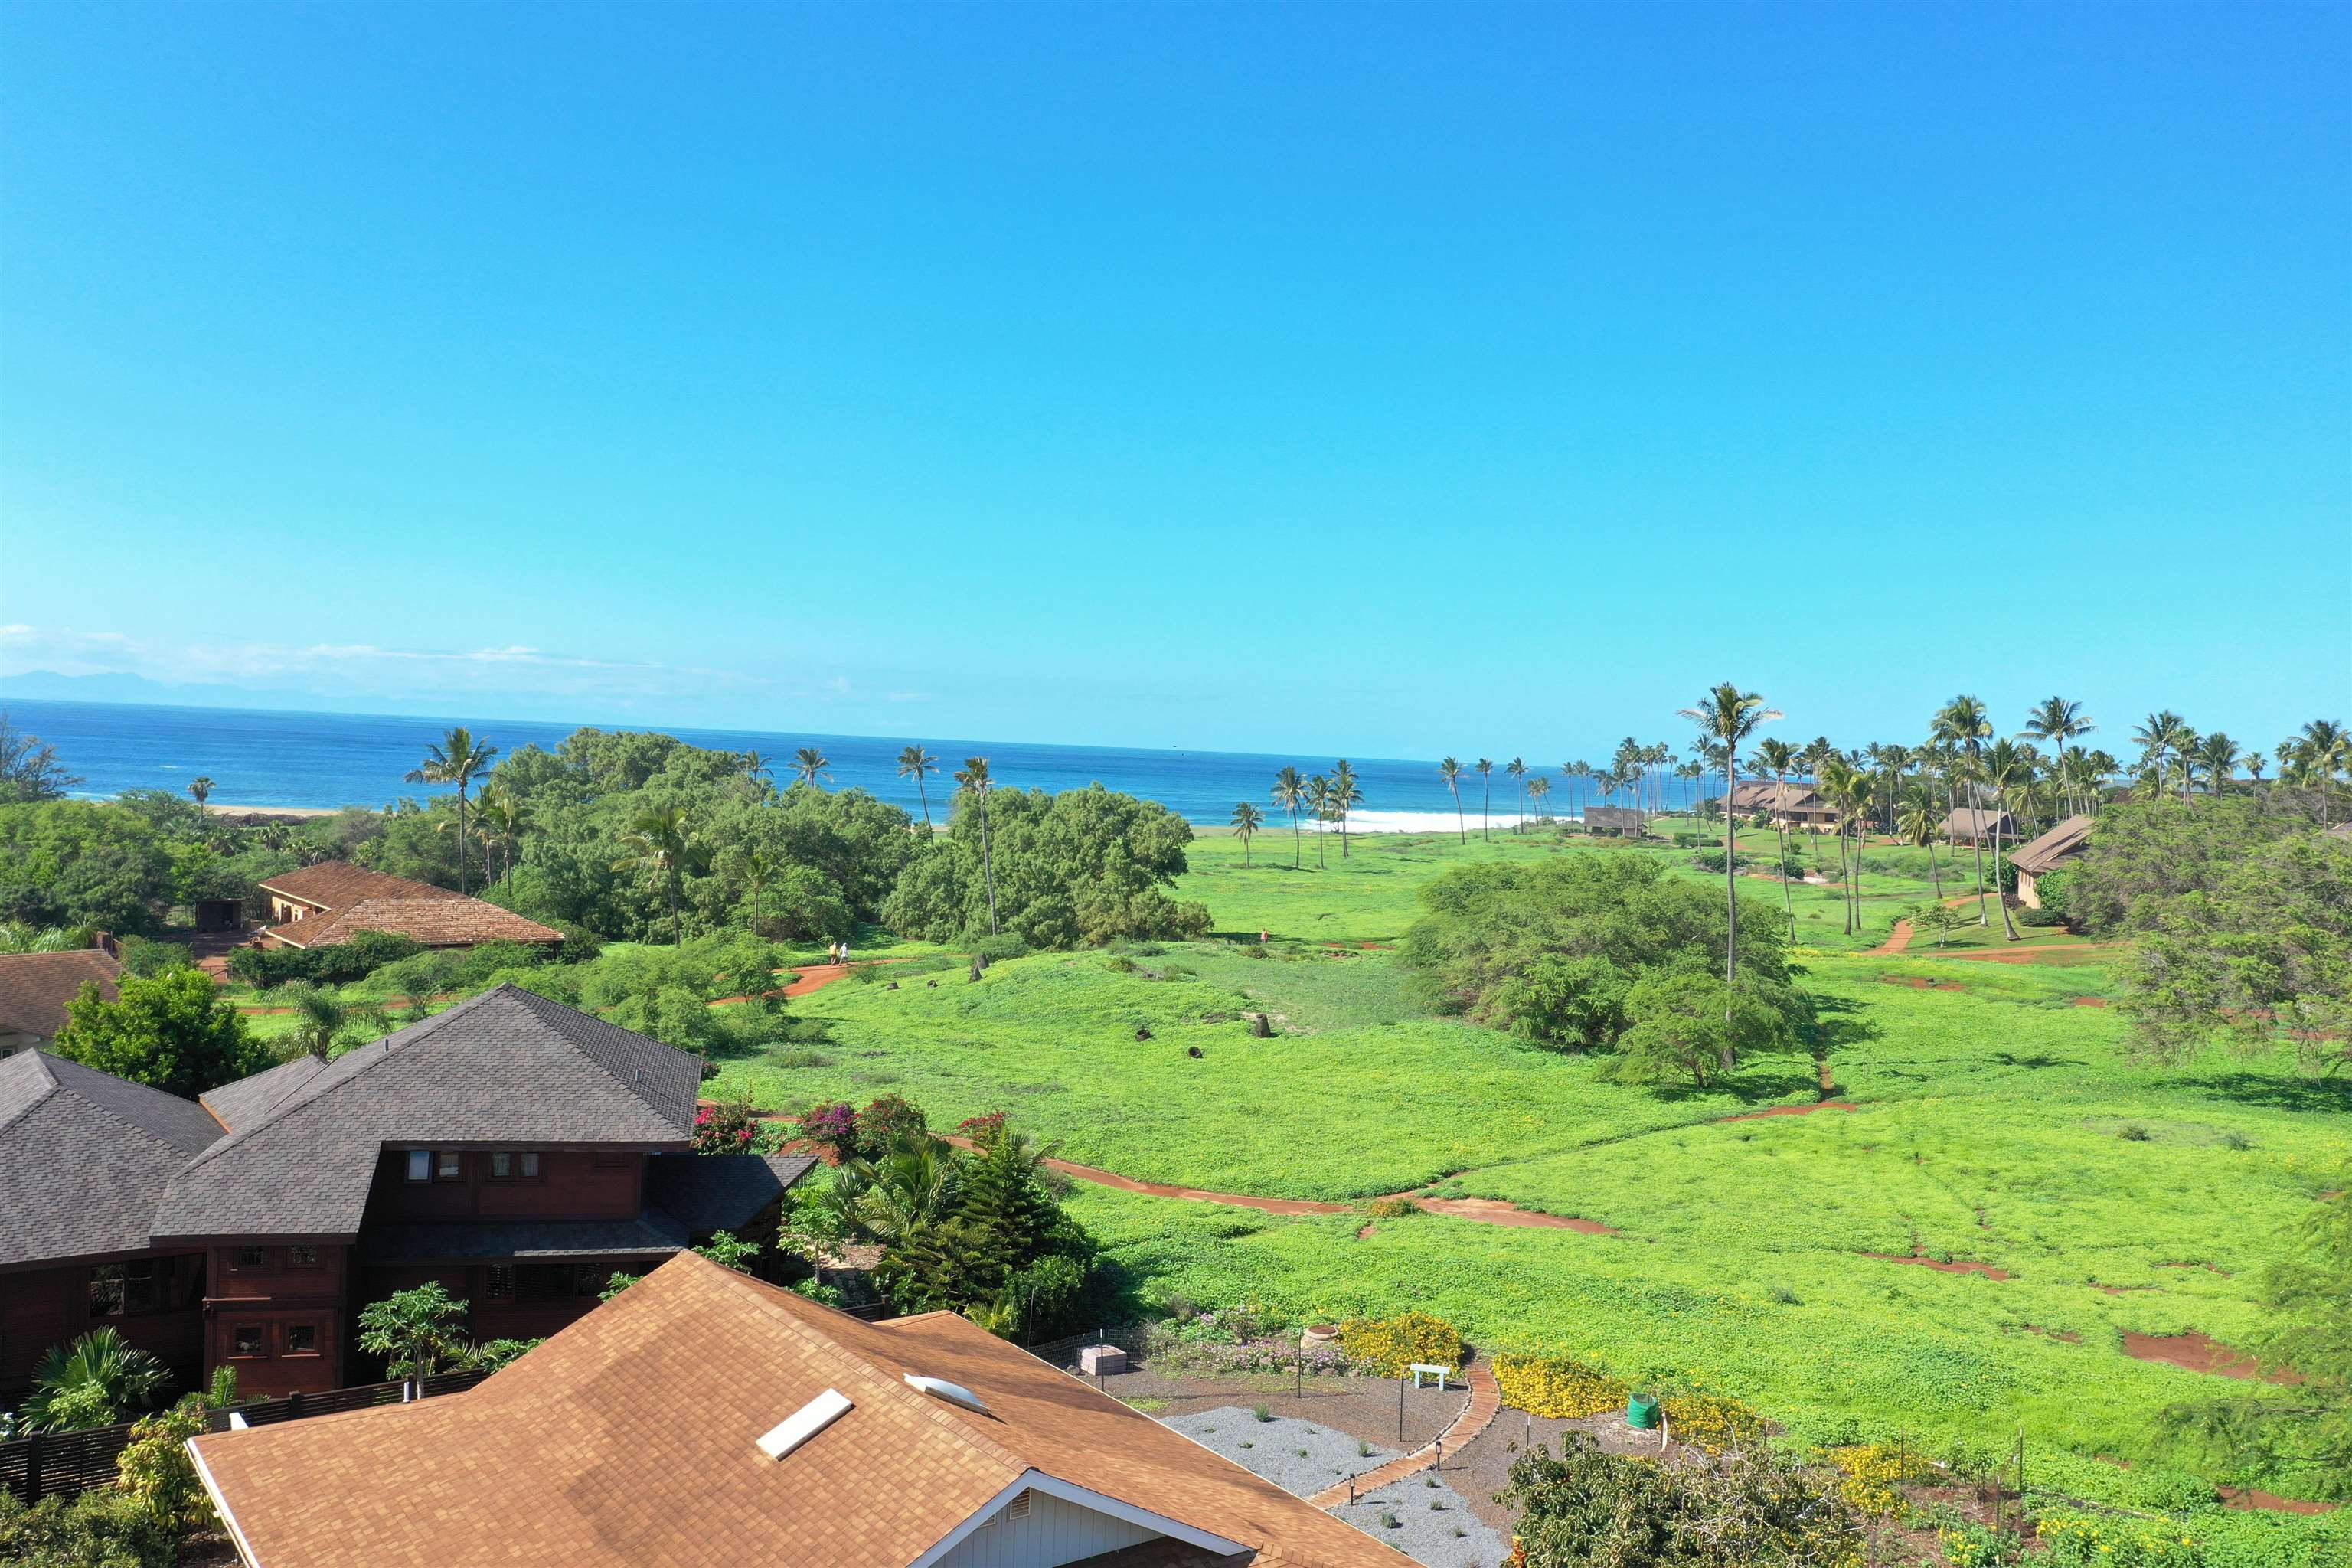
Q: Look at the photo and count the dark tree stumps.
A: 7